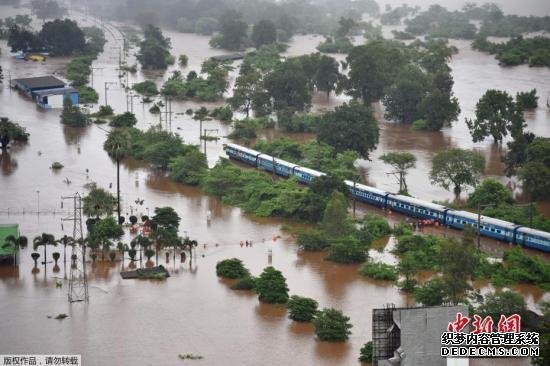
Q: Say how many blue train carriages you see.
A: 7